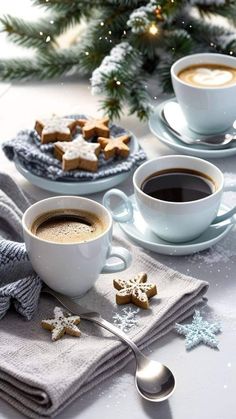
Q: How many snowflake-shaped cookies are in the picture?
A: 2